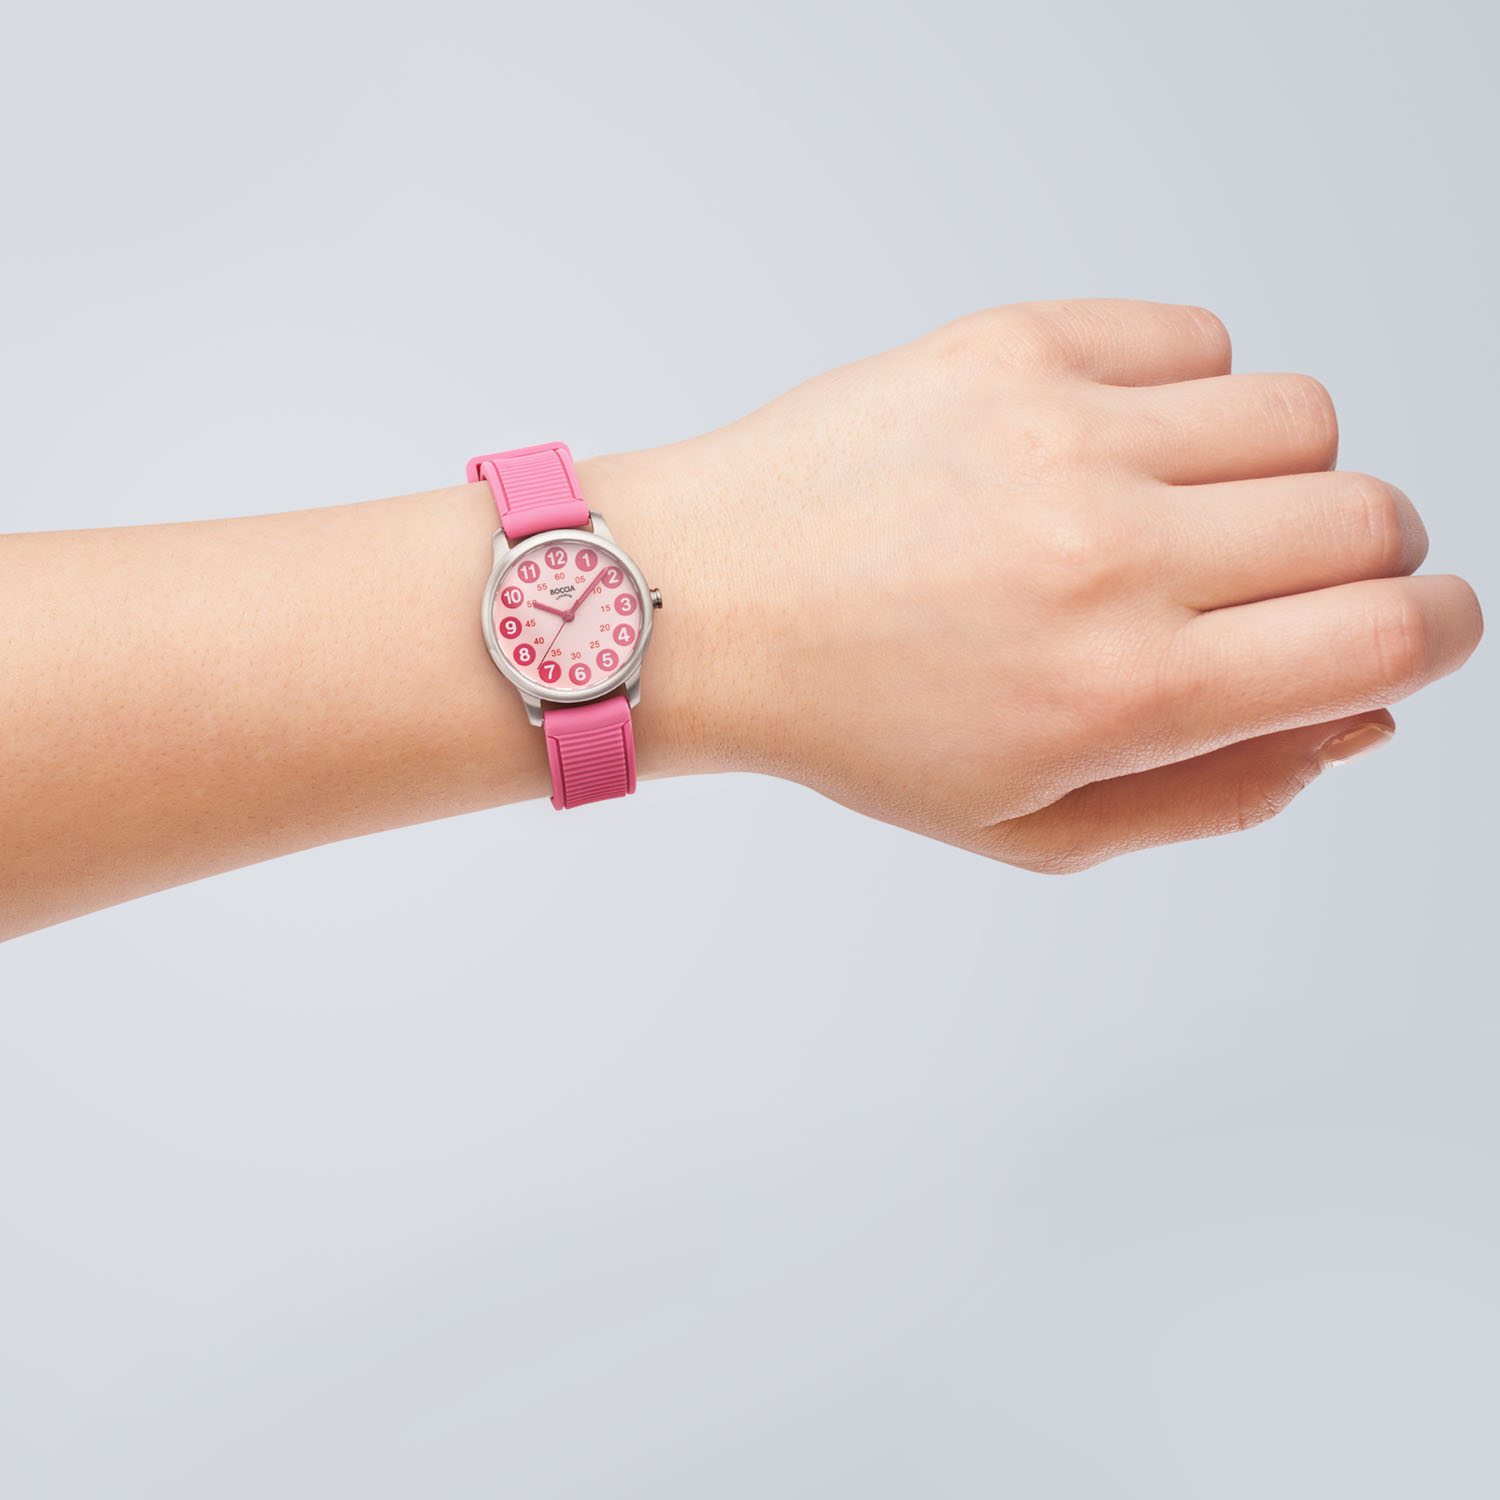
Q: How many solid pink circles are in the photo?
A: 12